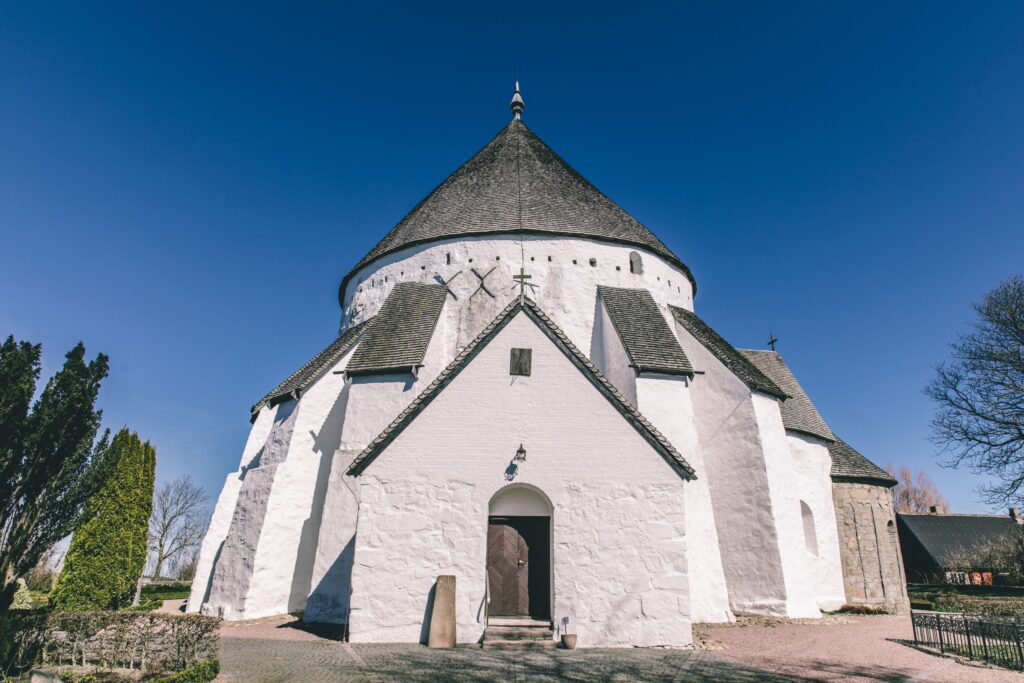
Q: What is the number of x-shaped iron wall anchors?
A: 2